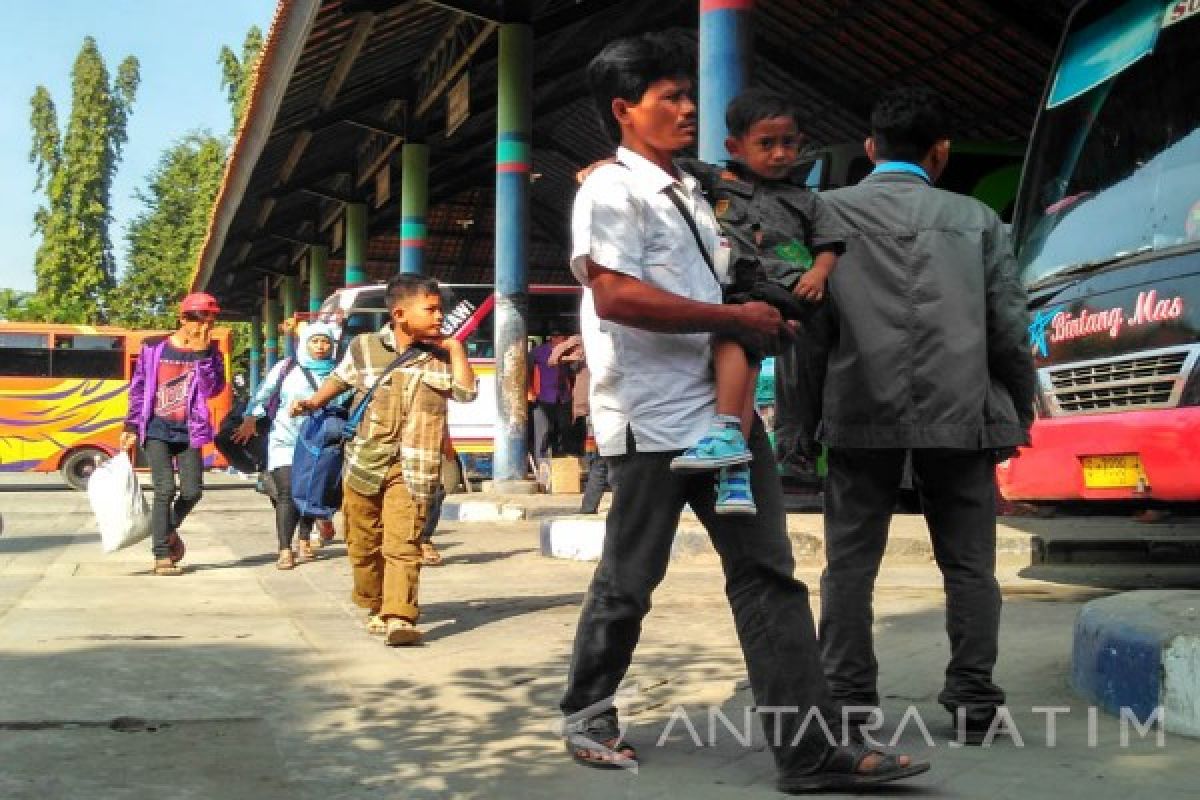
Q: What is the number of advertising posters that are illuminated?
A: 0